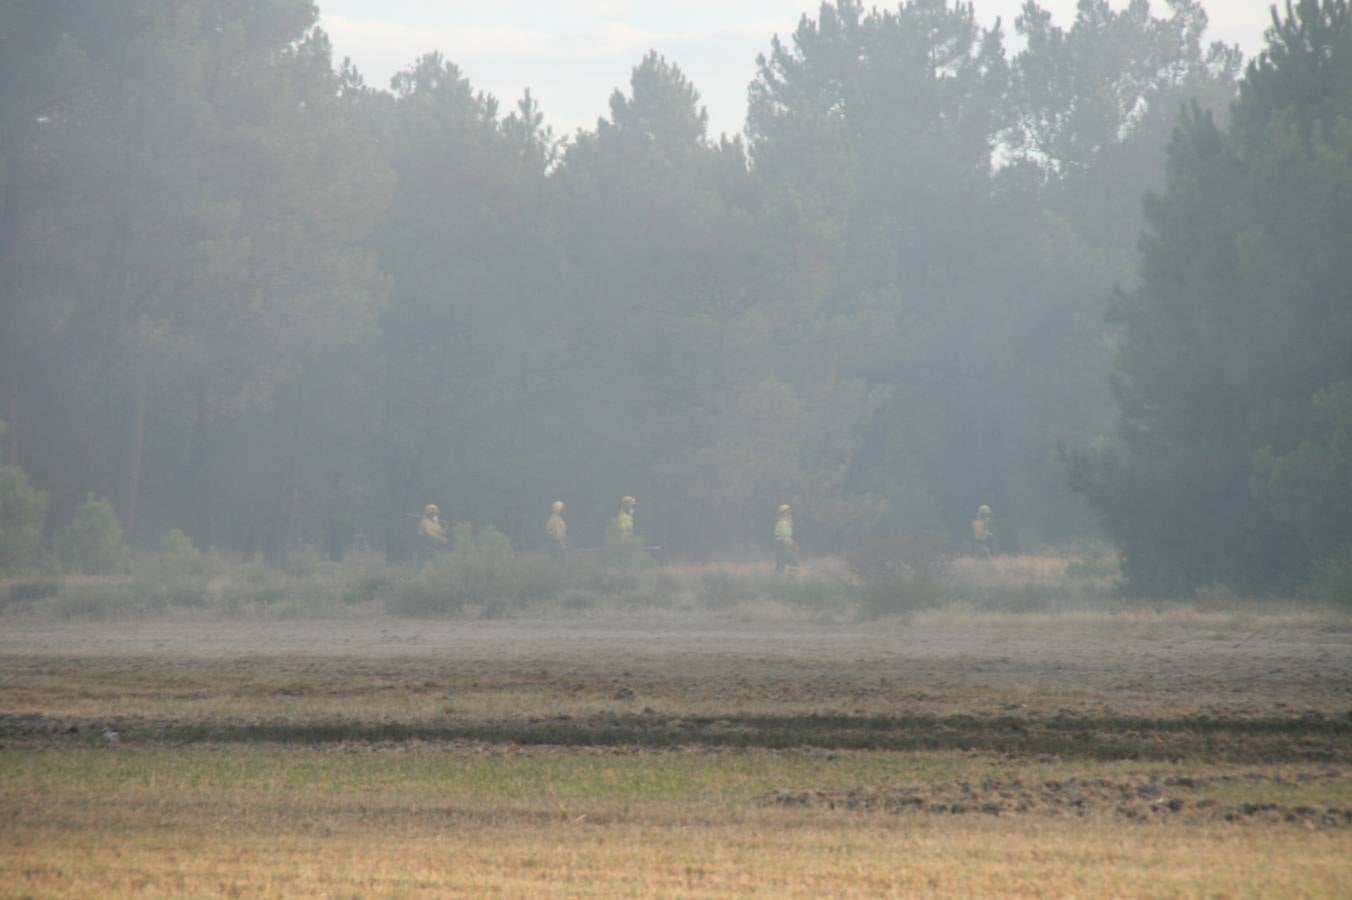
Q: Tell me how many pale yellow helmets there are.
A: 5